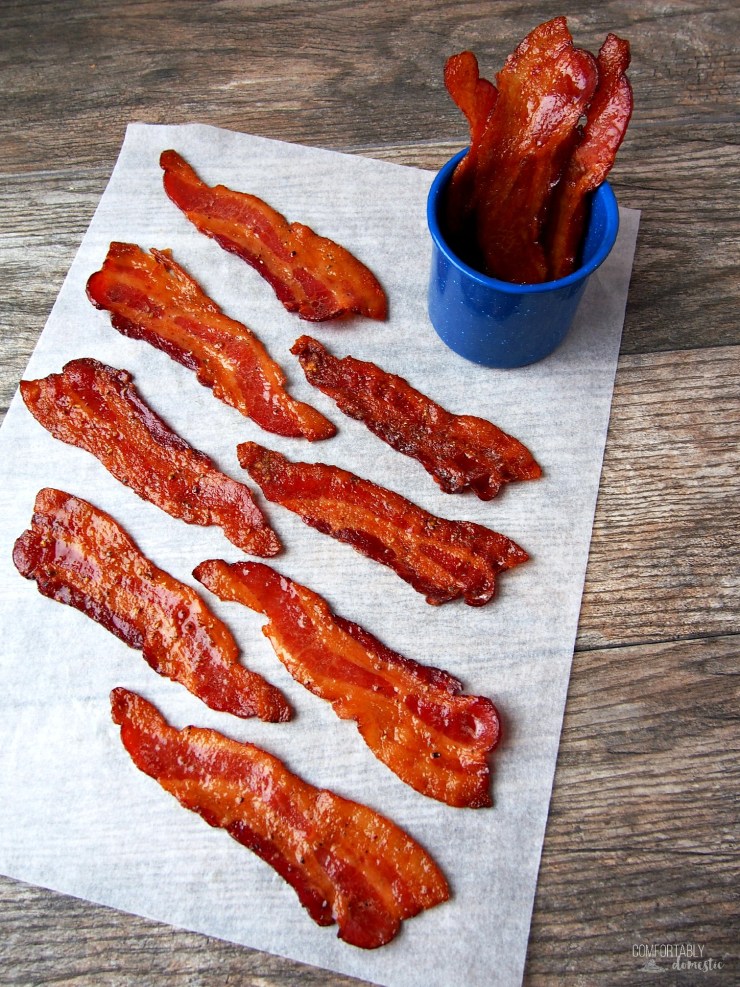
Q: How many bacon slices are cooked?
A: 11